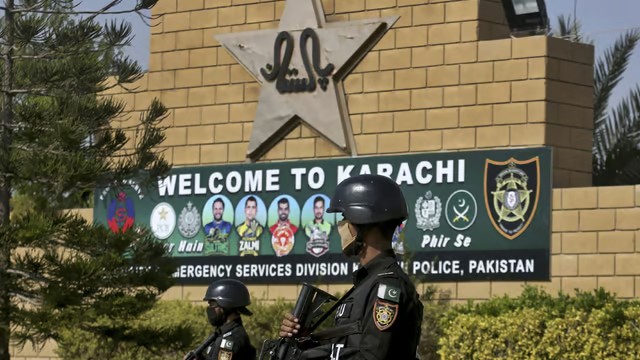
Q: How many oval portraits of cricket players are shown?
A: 4